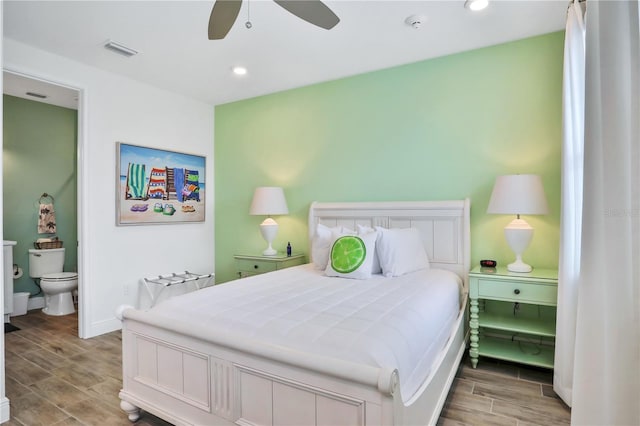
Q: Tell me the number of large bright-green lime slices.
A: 1